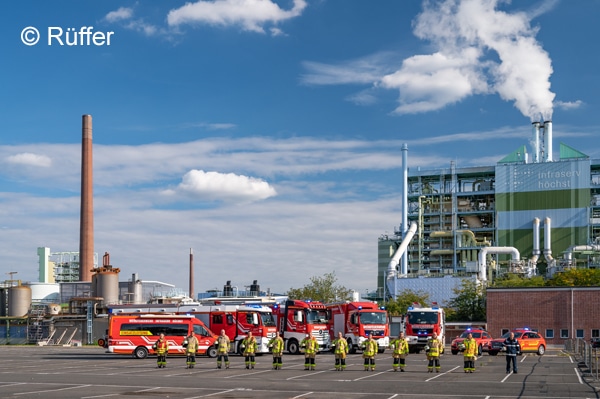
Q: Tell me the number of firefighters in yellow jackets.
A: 11